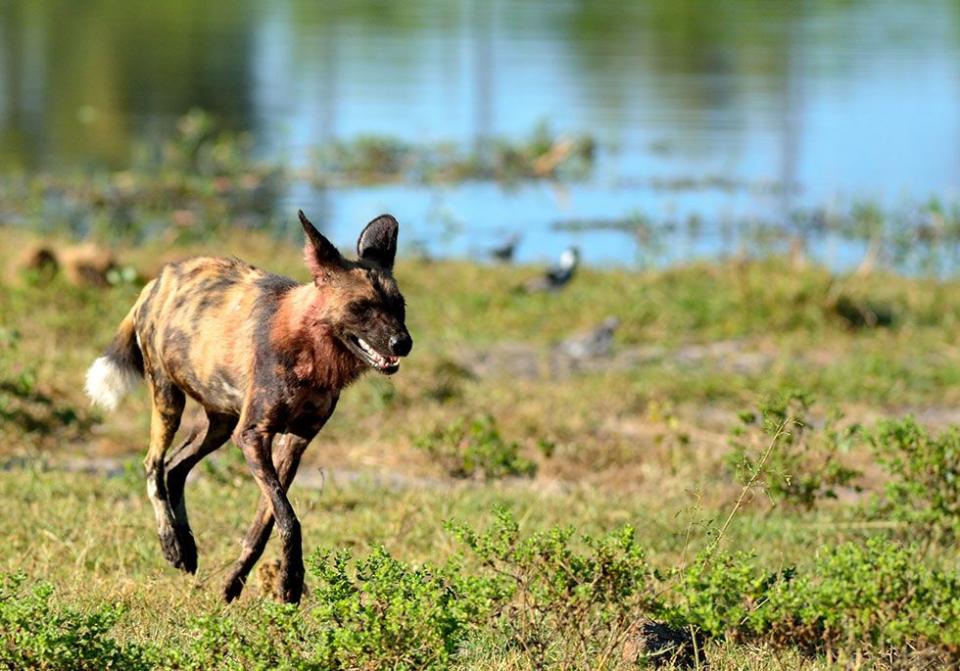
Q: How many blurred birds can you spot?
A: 3